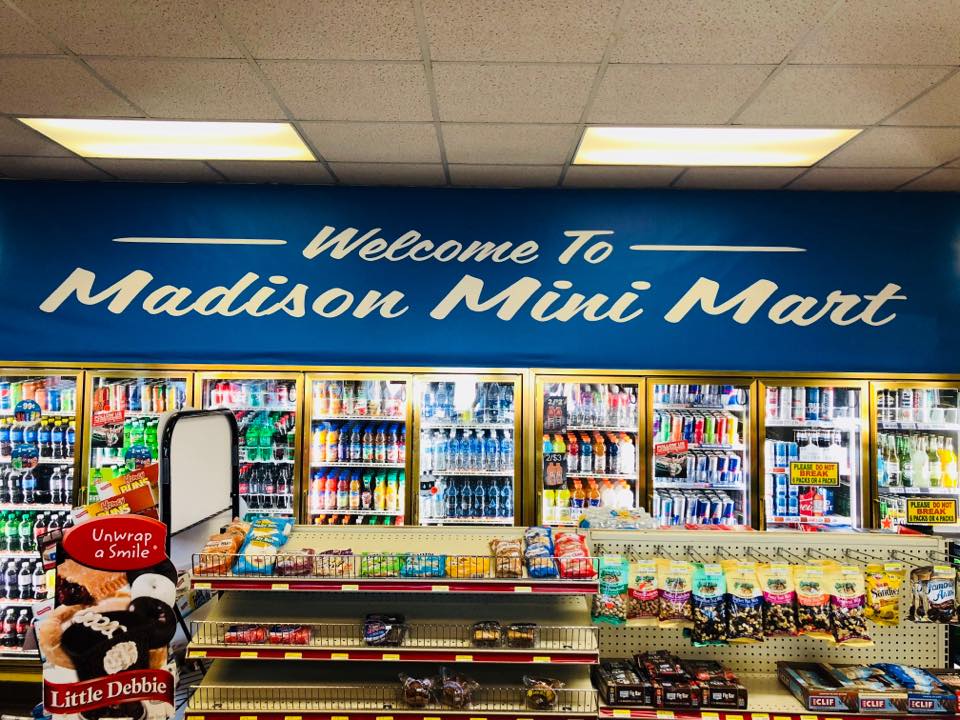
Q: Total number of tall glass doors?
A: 9